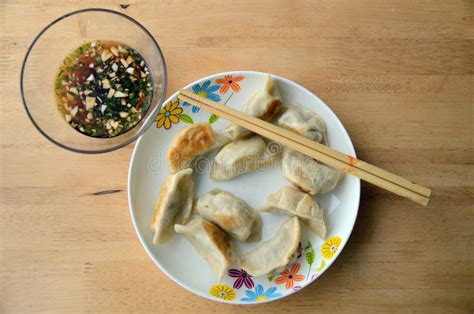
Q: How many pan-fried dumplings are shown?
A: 10